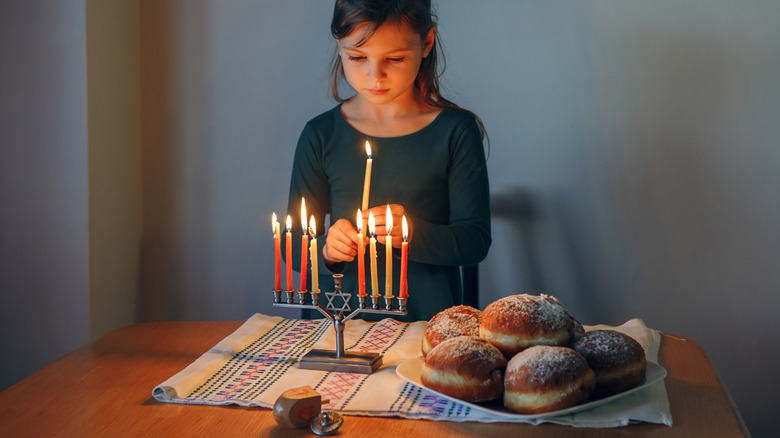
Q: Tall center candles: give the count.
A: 1